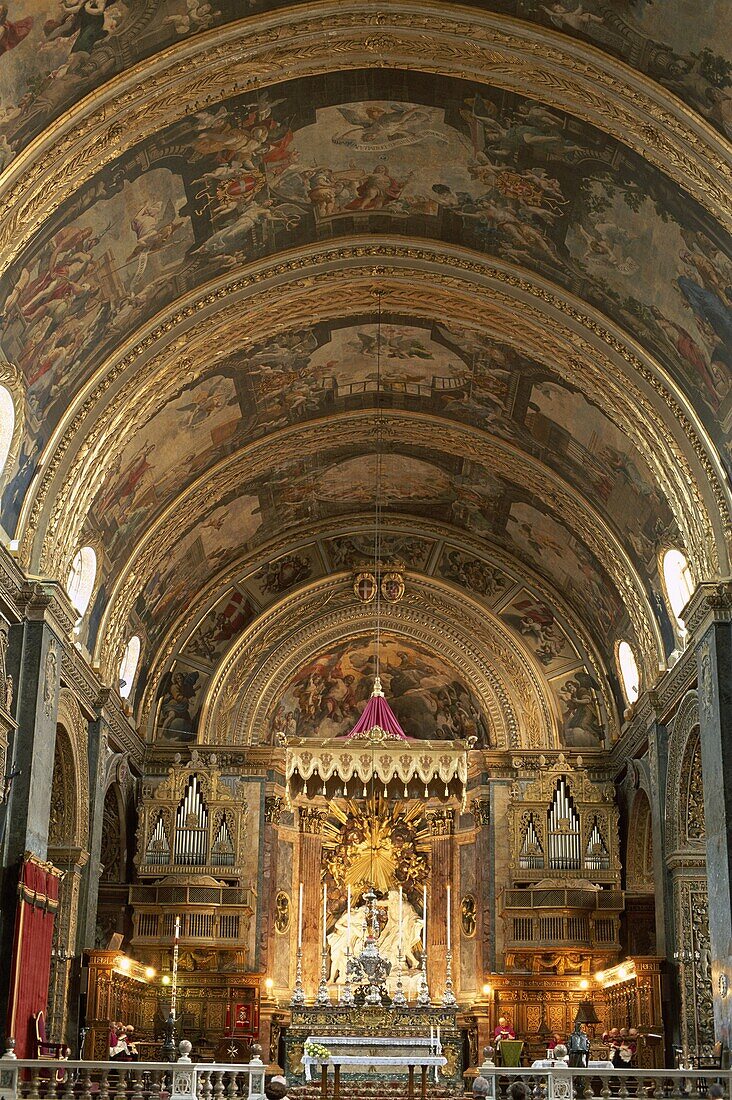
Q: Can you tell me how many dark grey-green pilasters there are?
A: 4